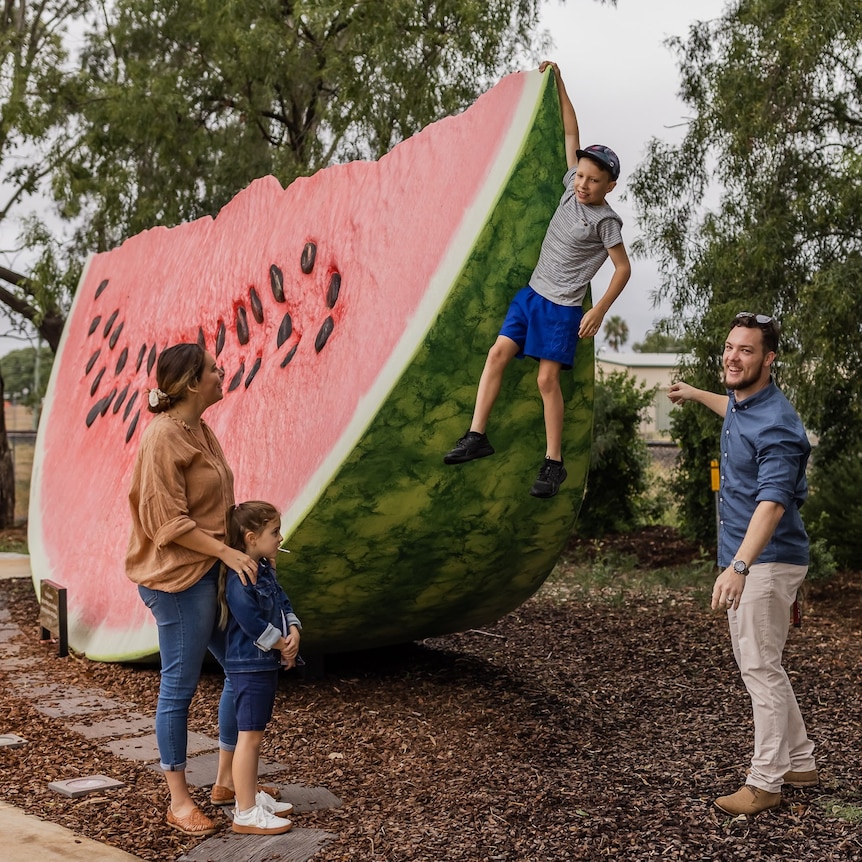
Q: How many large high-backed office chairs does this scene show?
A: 0